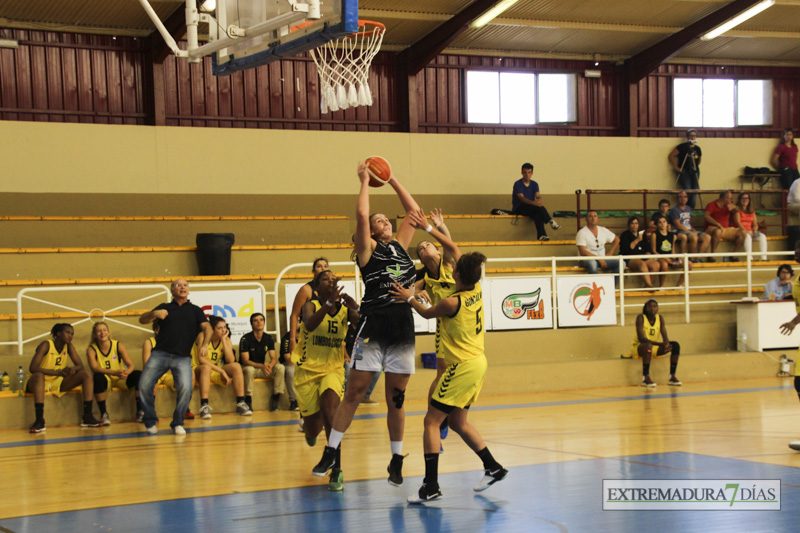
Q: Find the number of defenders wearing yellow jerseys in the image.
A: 3